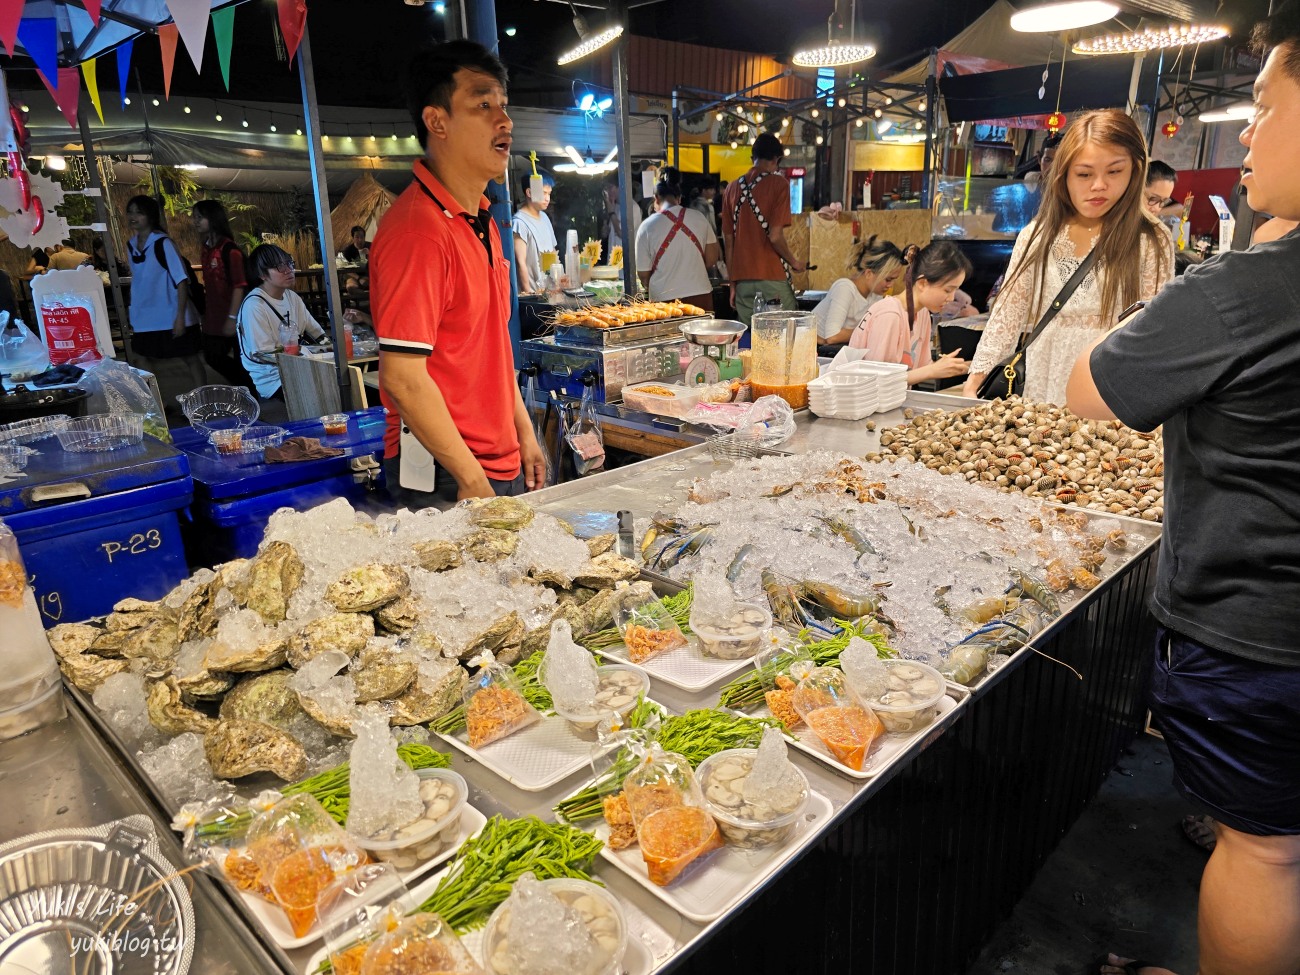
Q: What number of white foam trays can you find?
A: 6